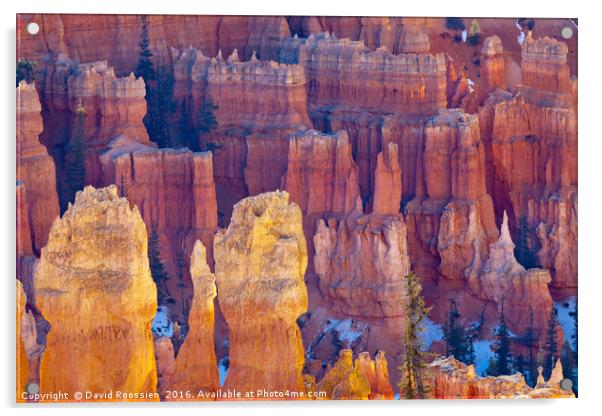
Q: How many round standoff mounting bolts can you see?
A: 4